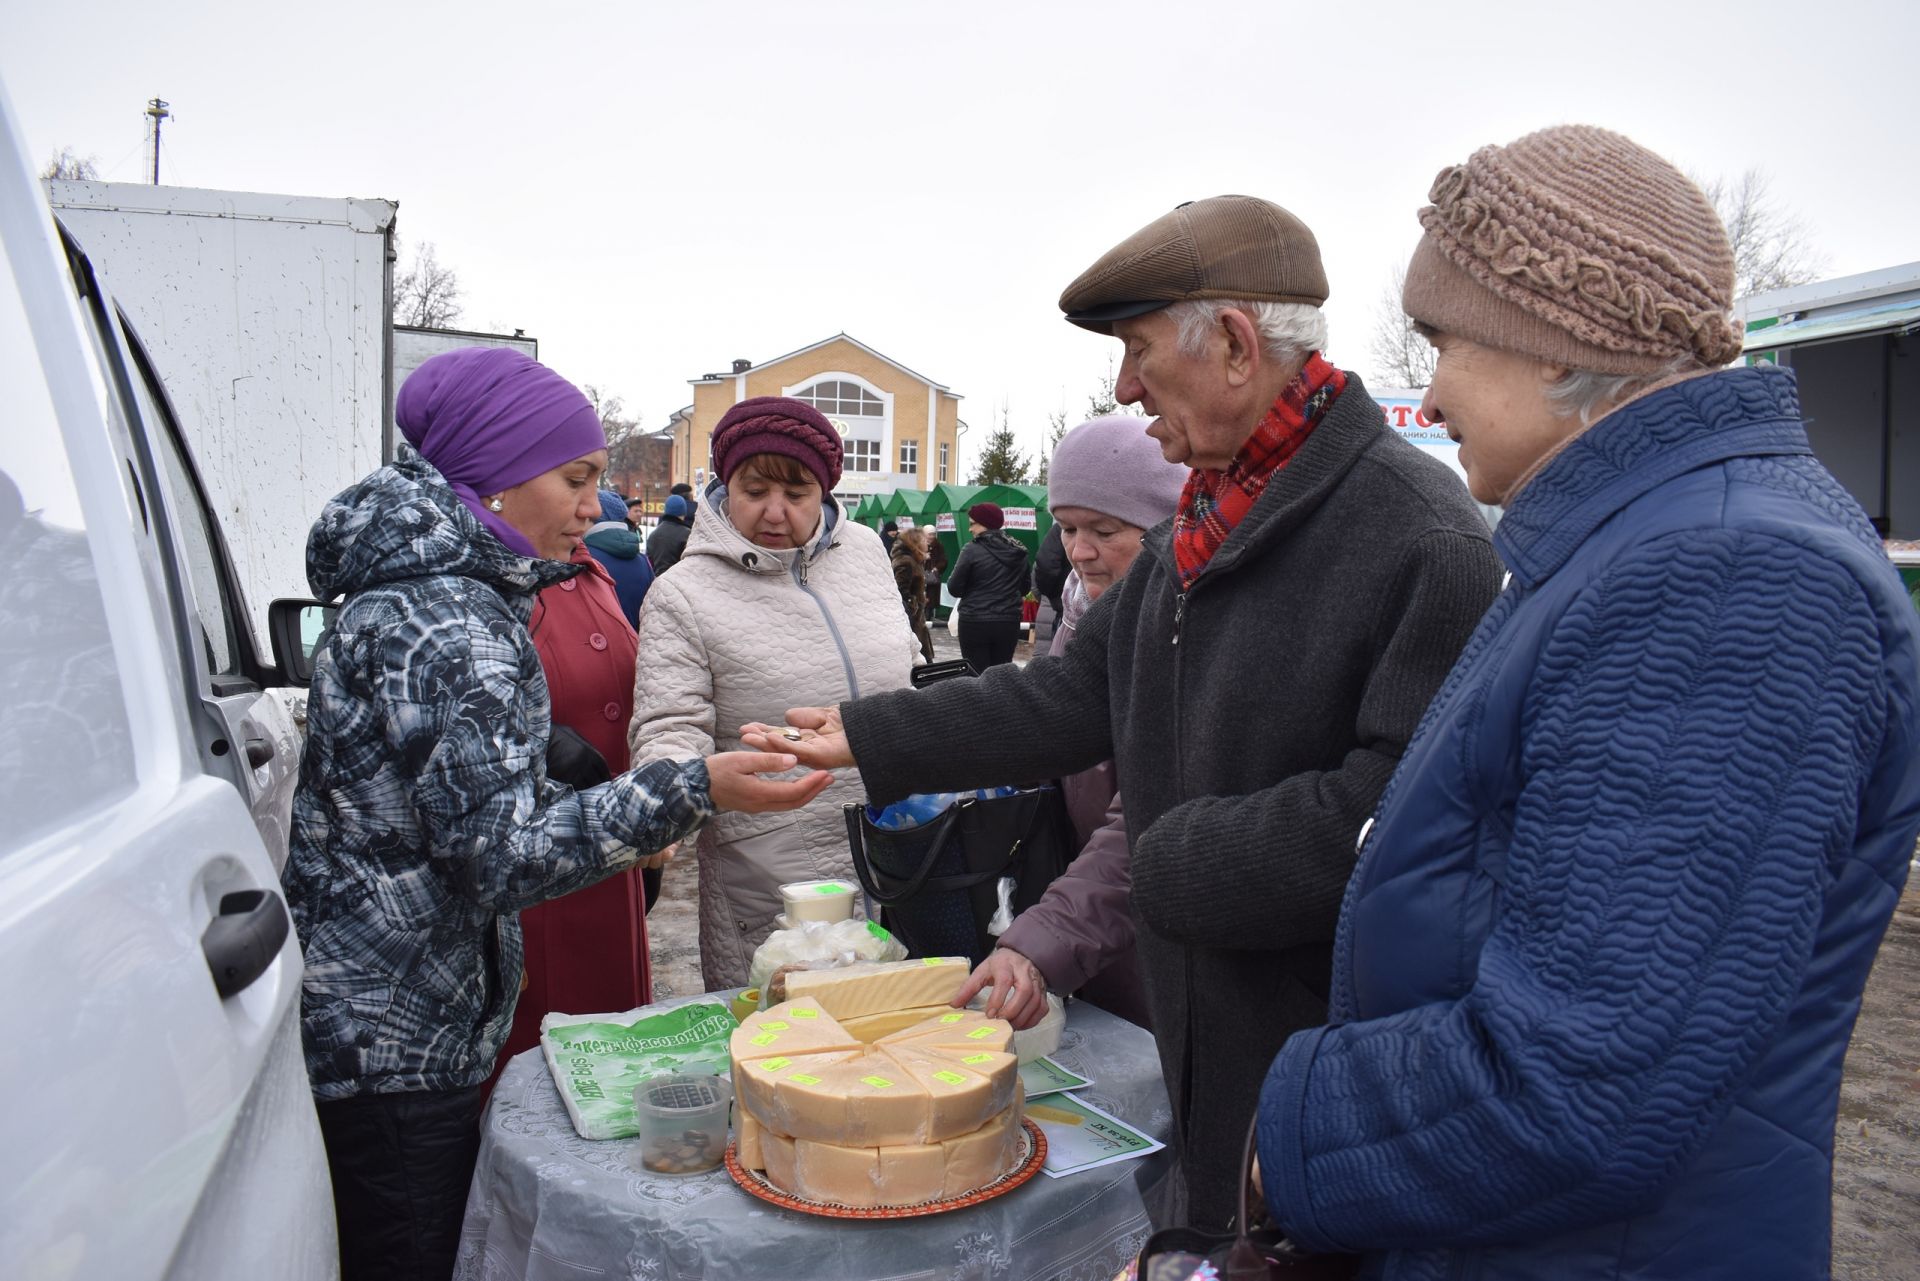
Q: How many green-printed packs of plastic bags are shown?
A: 1